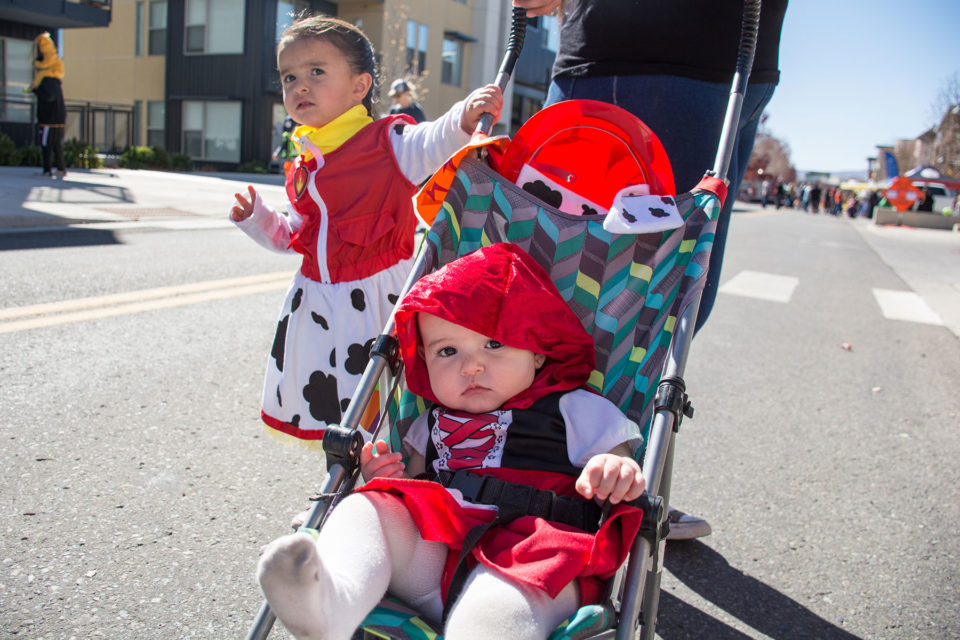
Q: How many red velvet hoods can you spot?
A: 1